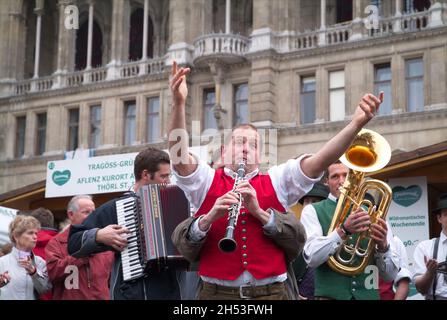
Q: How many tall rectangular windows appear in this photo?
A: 12